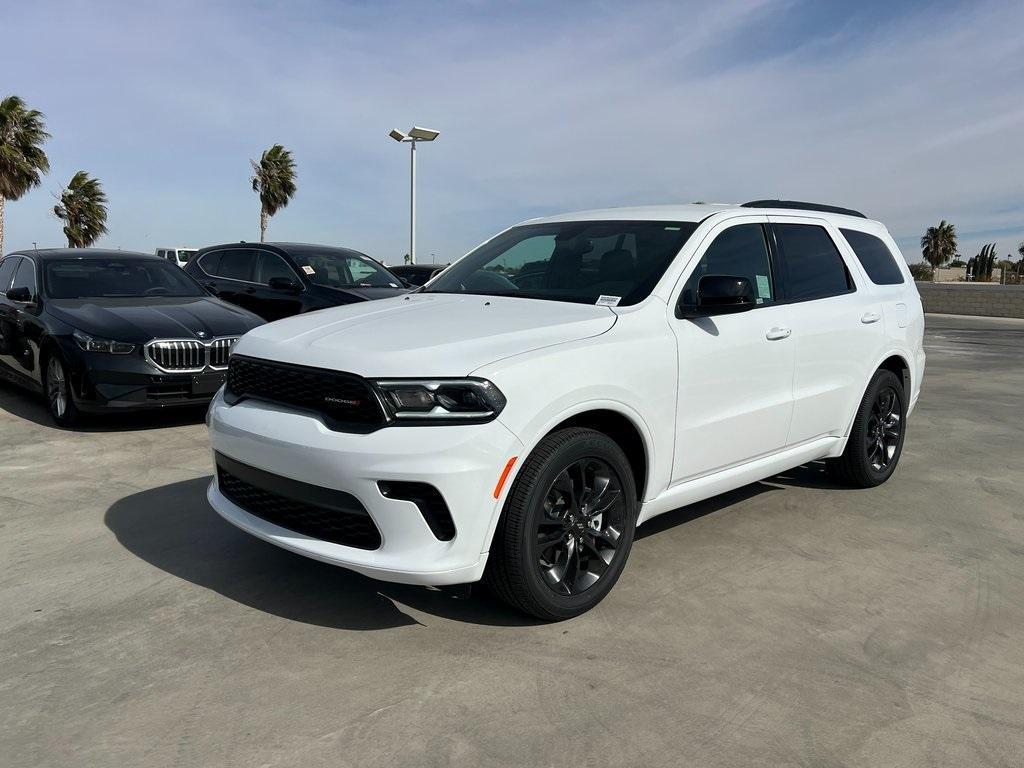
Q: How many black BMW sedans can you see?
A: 1